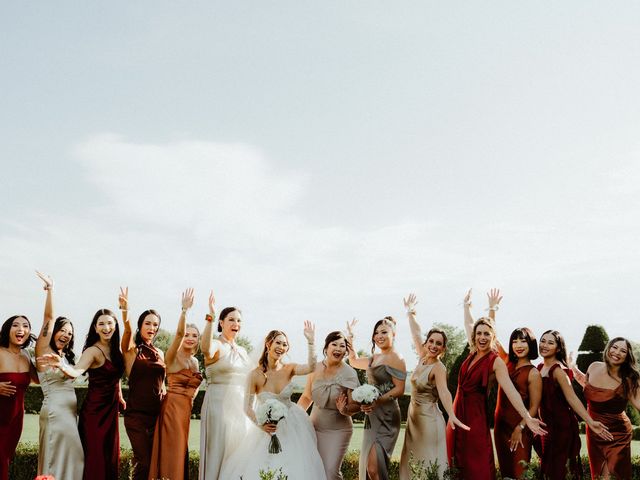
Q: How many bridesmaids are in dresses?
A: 13